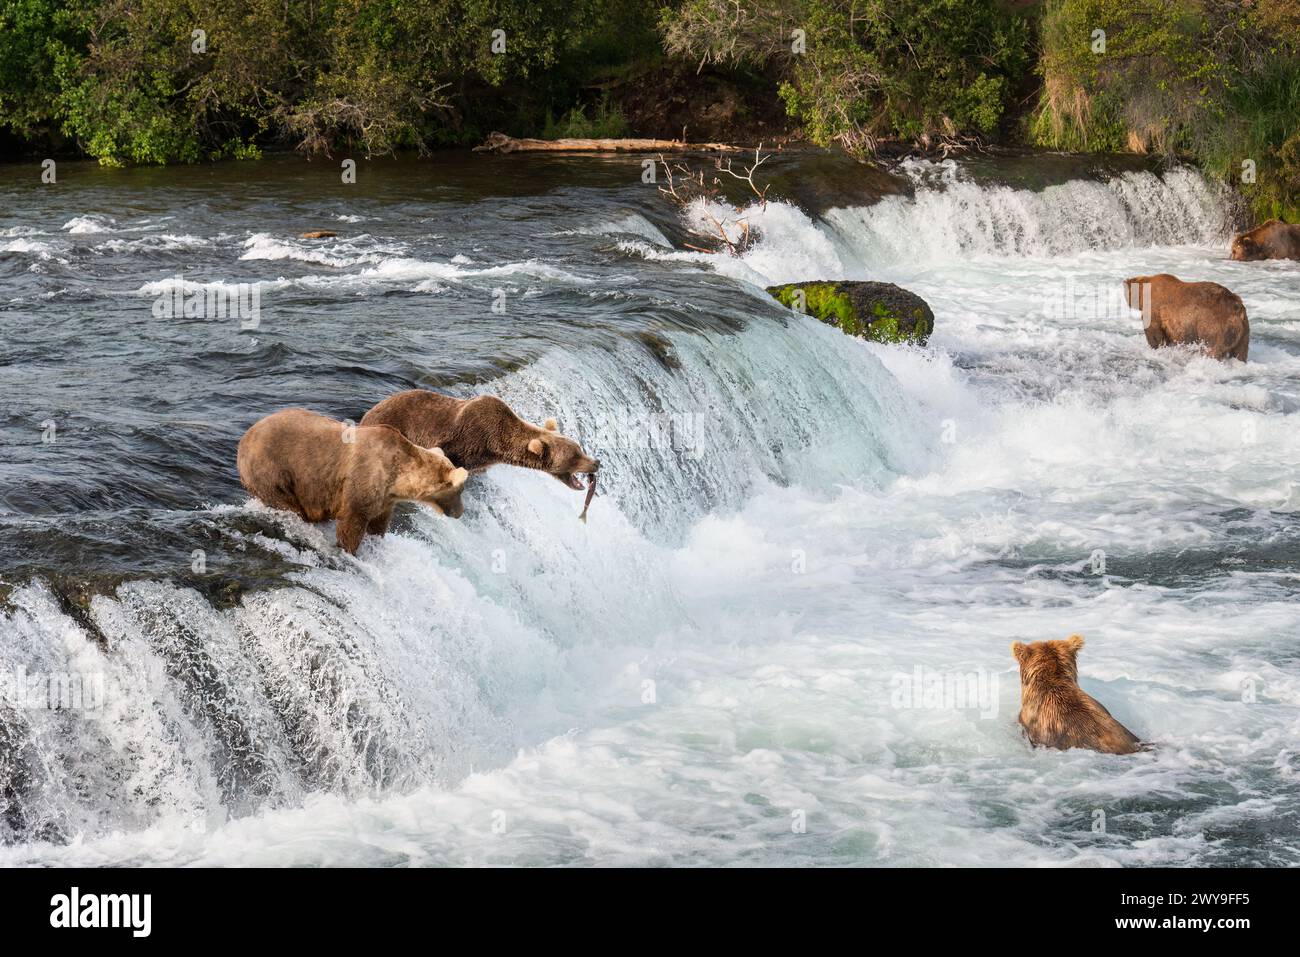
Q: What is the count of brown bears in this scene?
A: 5